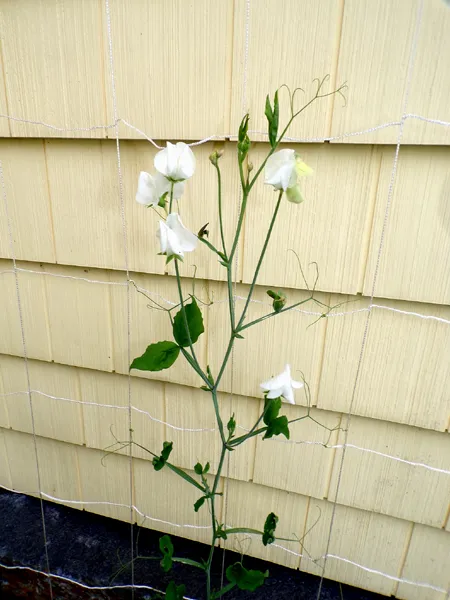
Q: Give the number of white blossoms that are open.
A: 5